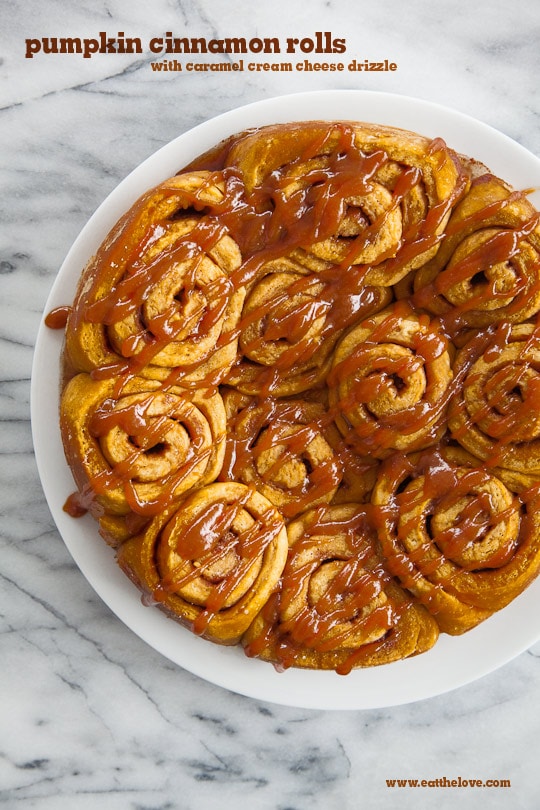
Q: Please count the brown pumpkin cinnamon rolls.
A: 11